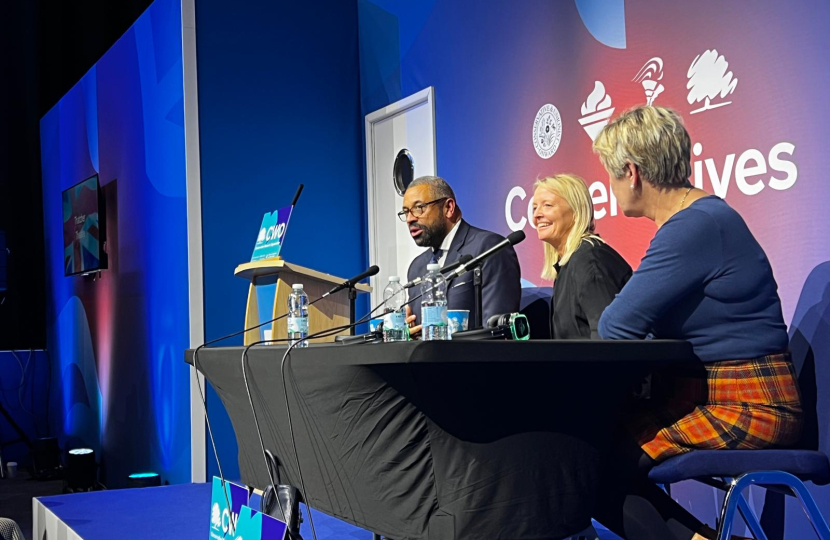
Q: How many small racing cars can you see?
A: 0